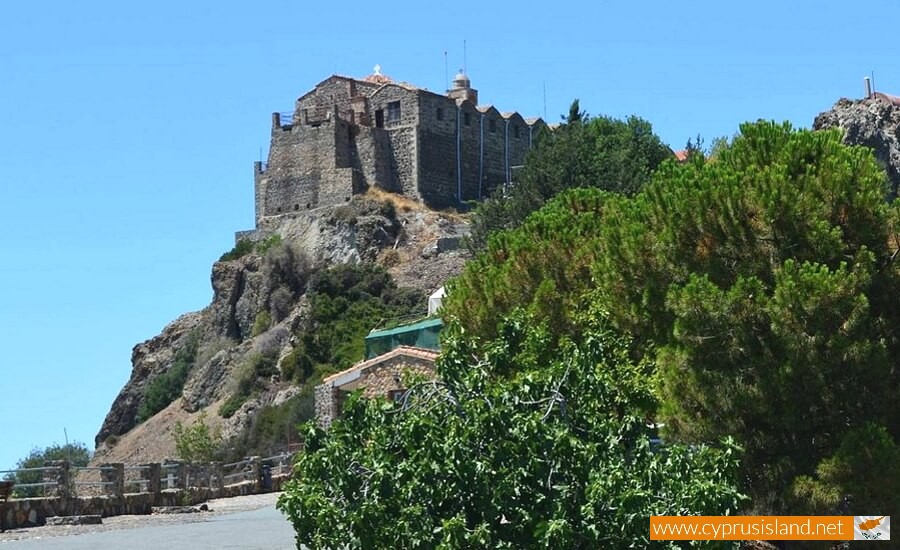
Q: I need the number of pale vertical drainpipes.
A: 4